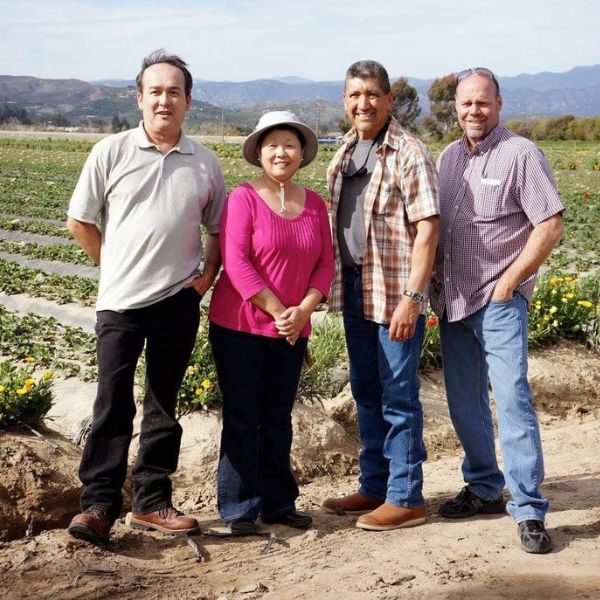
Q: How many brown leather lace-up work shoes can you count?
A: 2